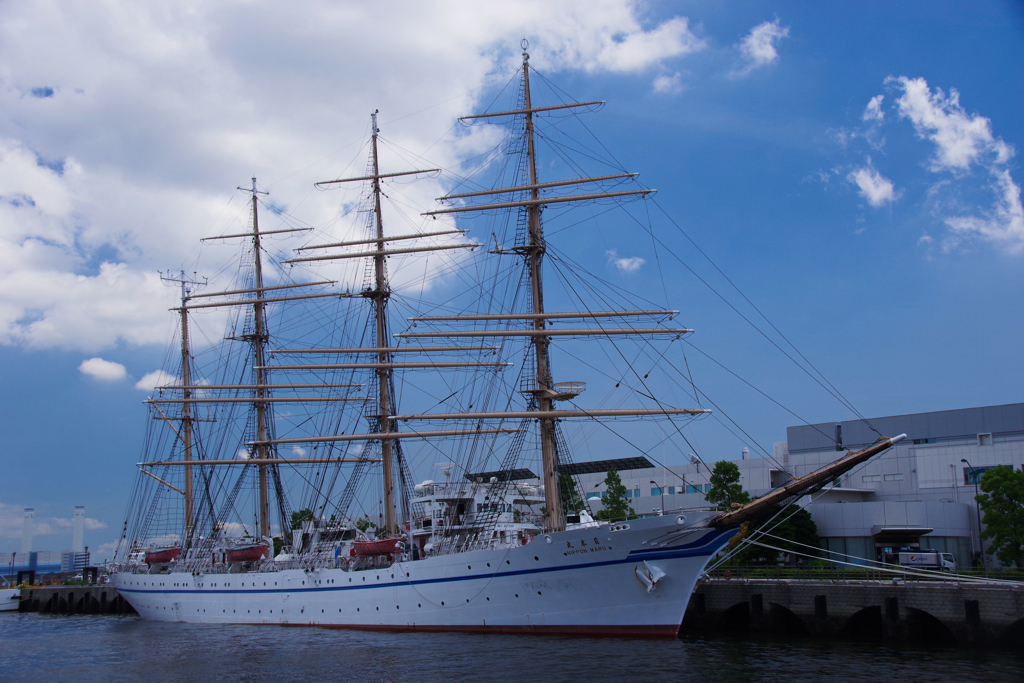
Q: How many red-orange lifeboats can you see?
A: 3